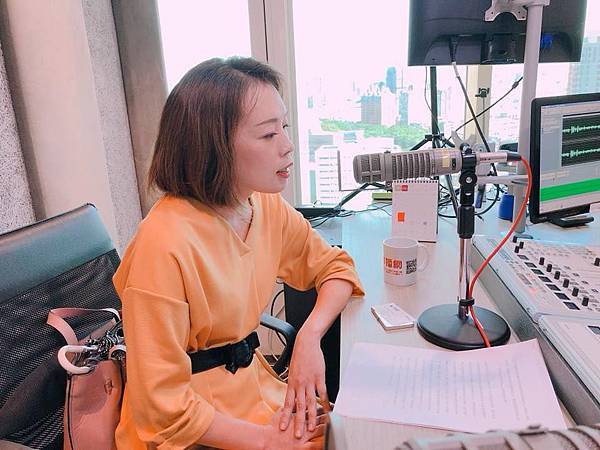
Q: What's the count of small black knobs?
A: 10